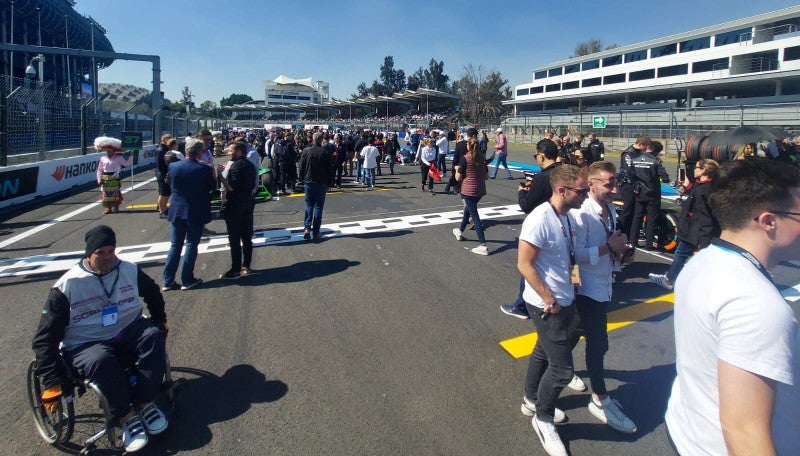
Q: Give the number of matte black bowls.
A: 0